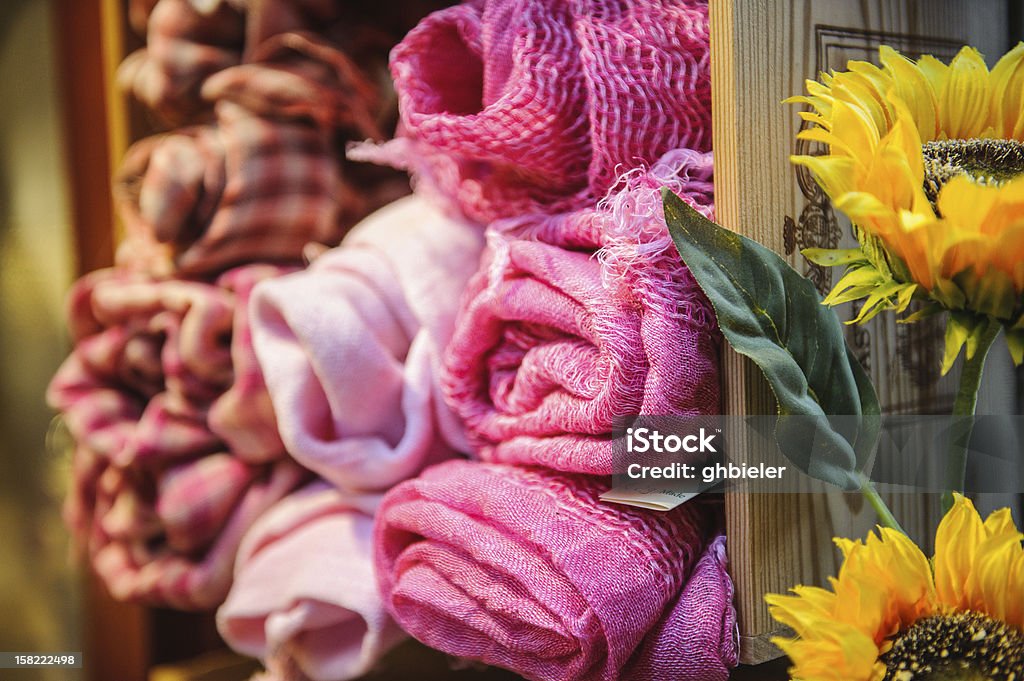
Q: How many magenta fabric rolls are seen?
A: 3